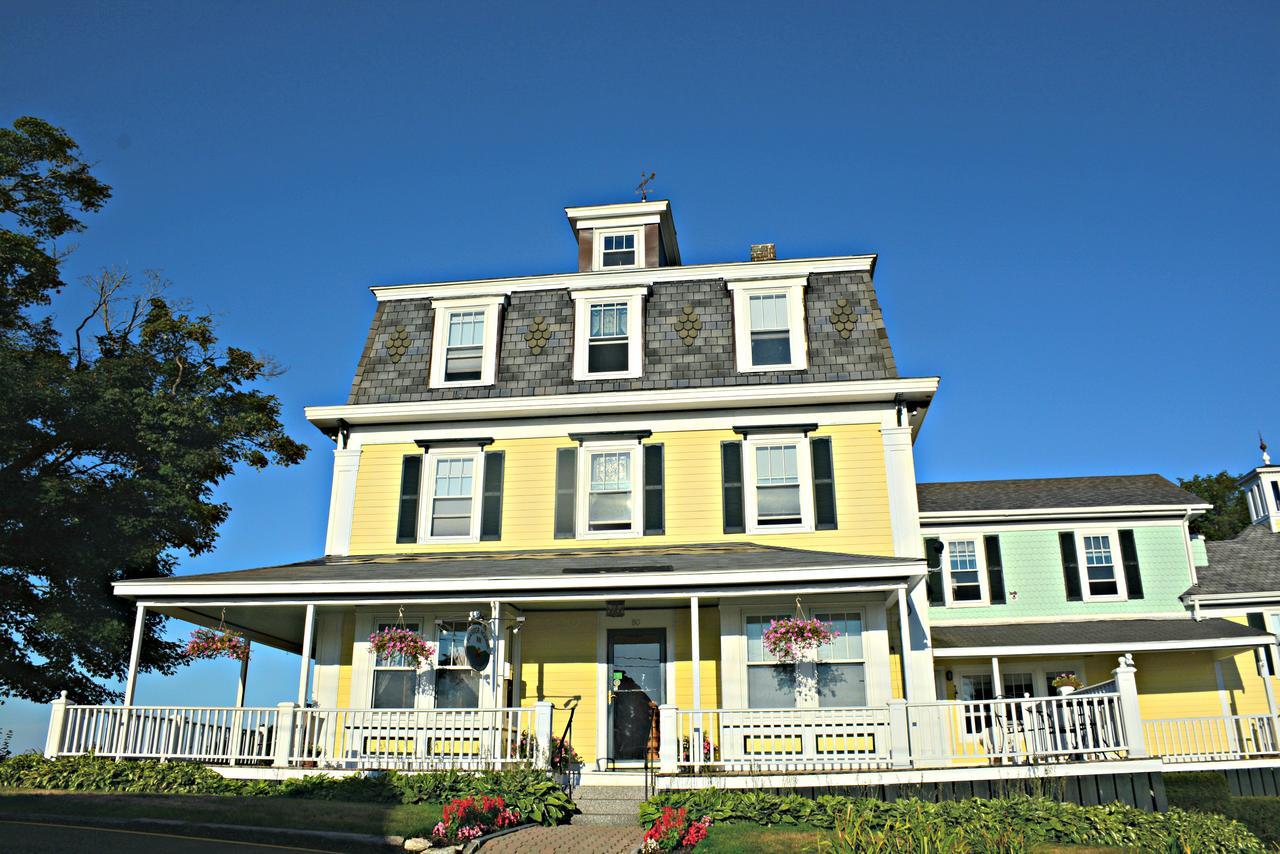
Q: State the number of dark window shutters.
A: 11